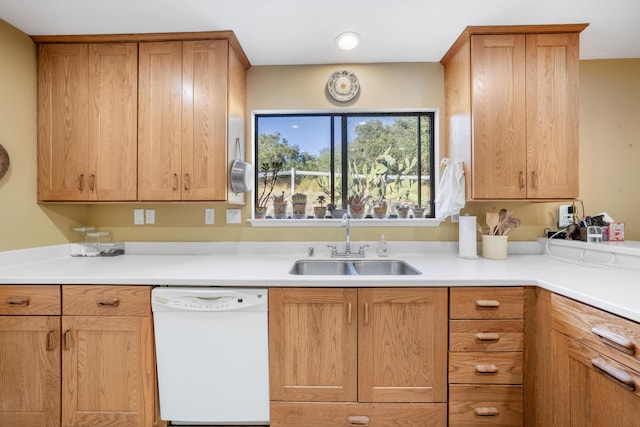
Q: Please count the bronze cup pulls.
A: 0